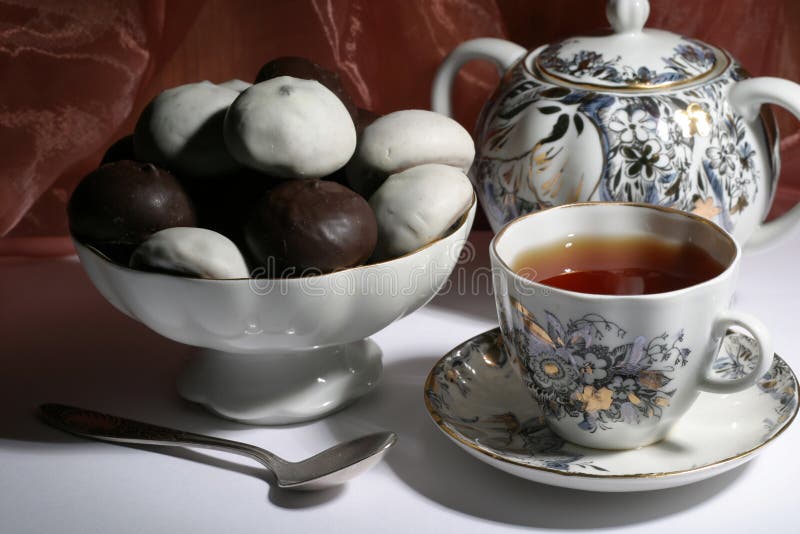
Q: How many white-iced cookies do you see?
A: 6